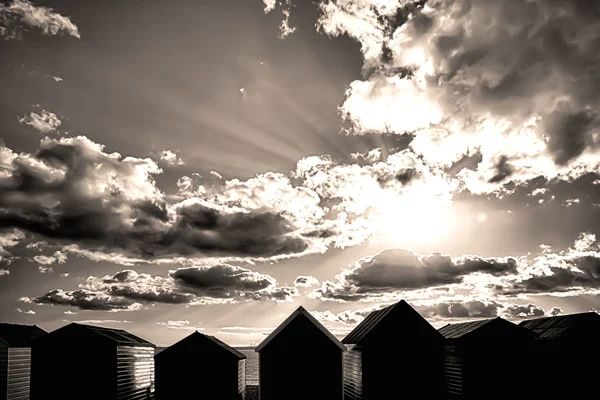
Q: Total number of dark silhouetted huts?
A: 7